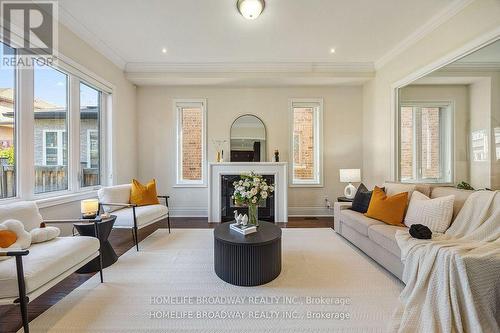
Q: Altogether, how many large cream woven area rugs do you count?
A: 1